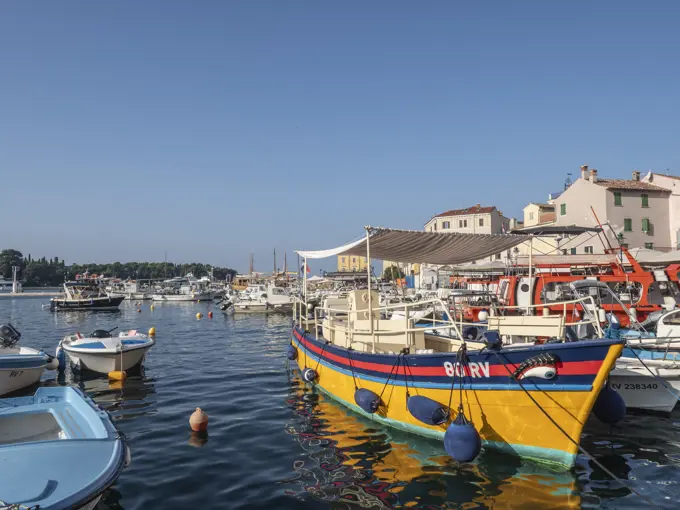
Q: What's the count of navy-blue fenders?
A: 6